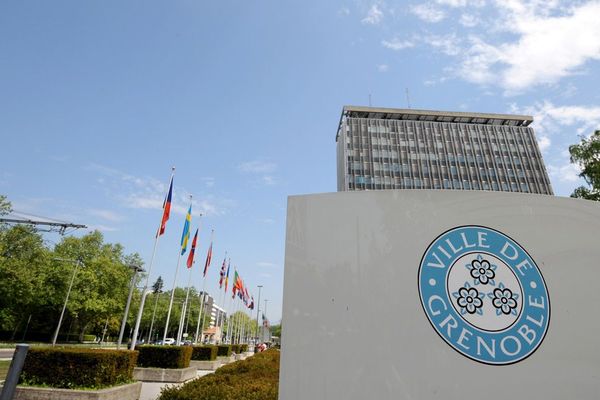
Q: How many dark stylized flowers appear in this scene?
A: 3